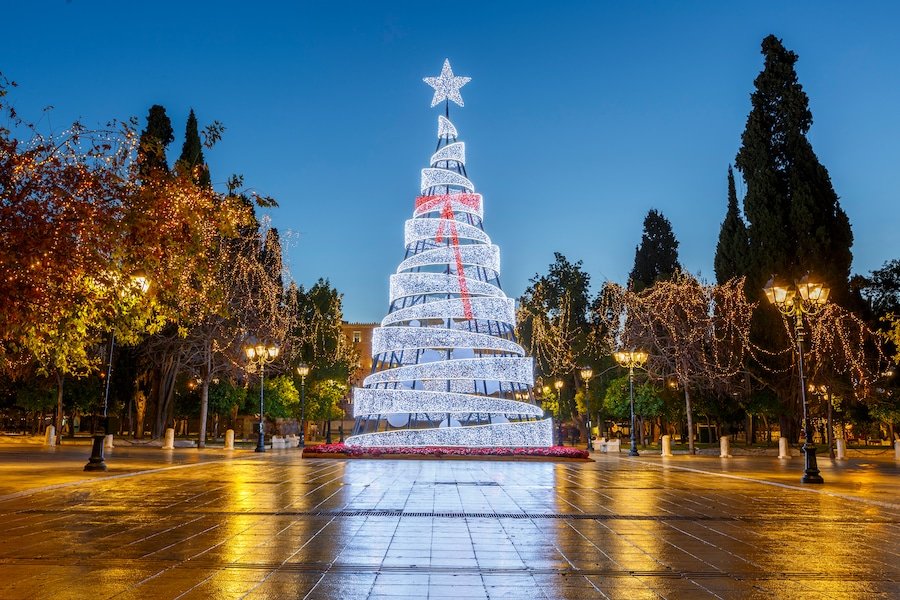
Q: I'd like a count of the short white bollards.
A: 9